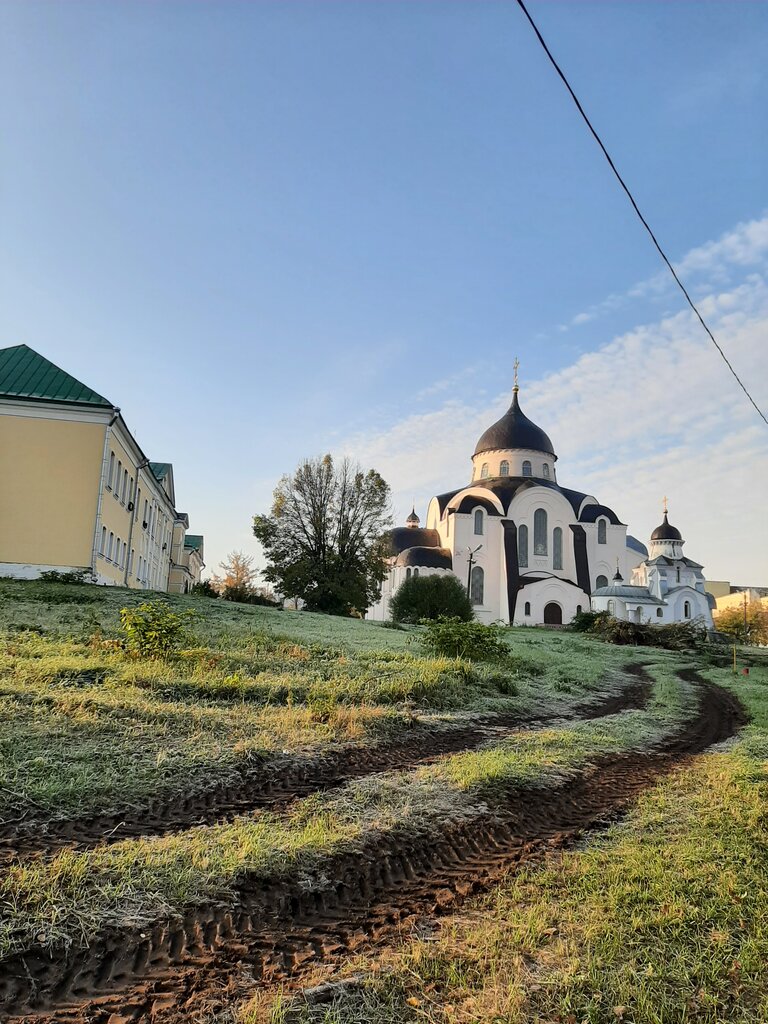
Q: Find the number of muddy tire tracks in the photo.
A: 2